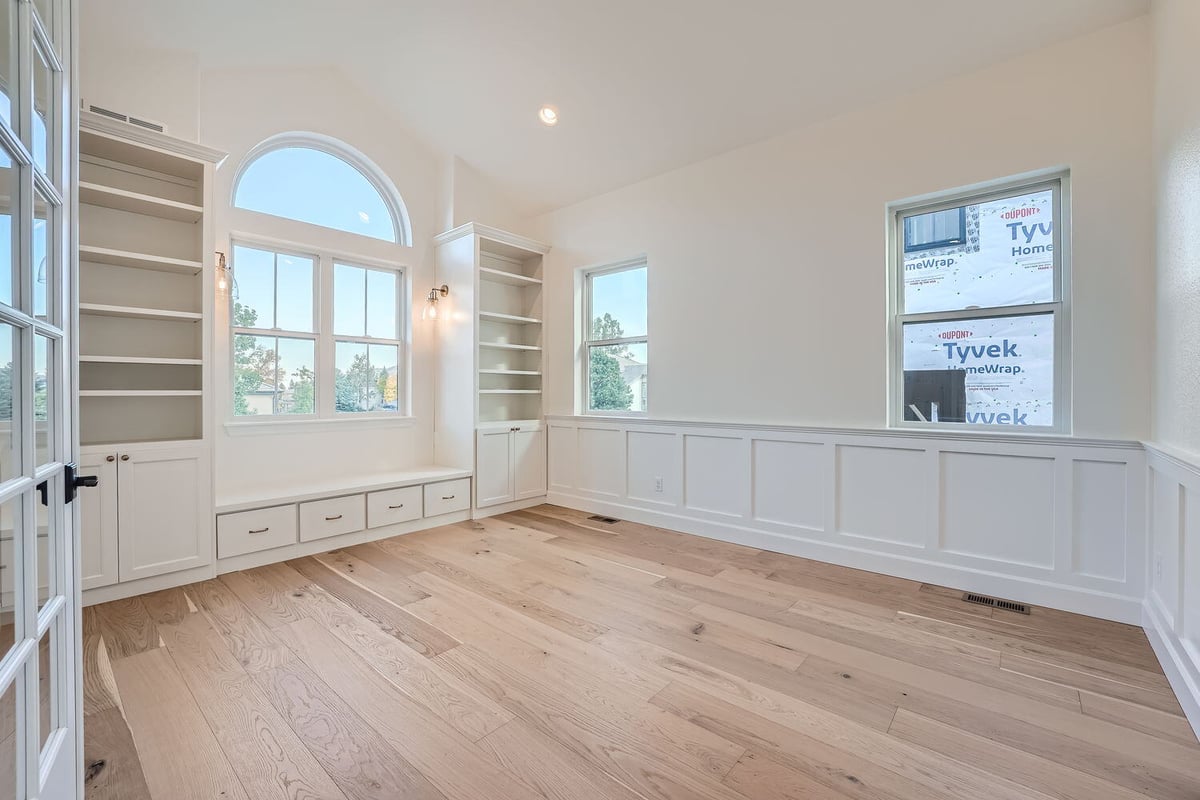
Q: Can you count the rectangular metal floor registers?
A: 2